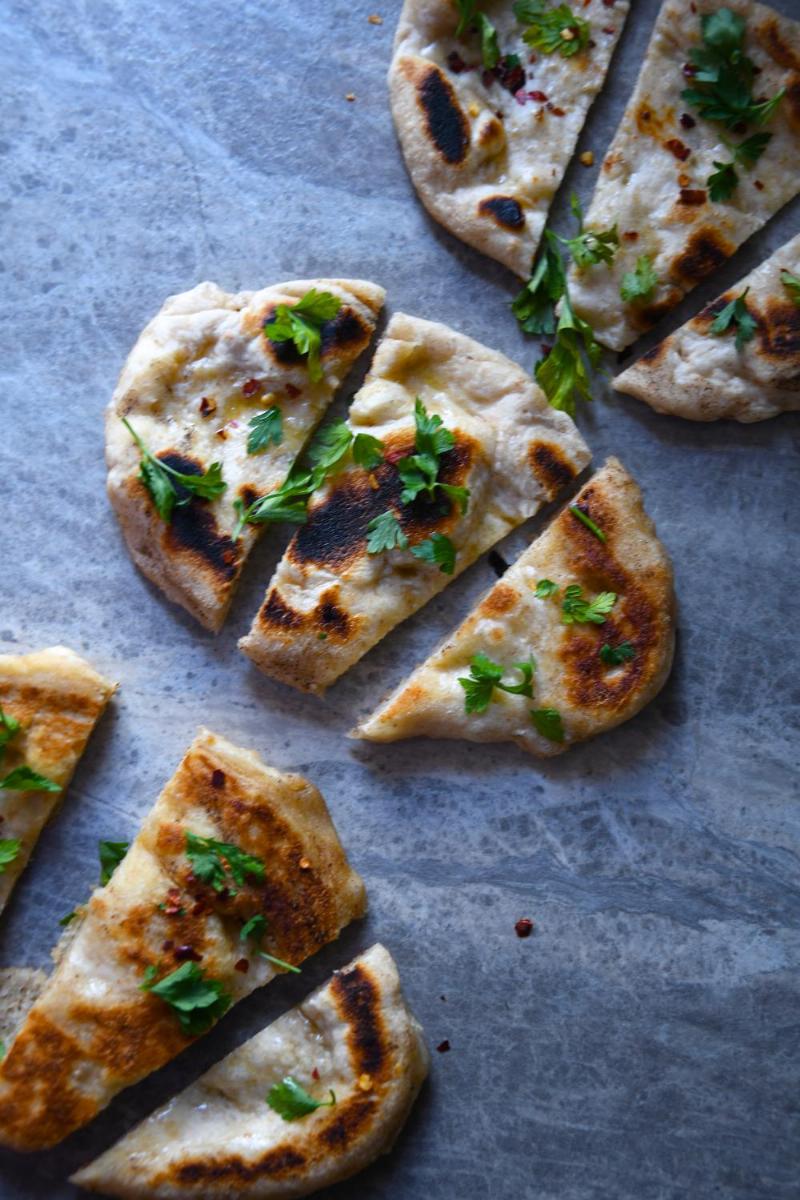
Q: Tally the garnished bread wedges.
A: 9